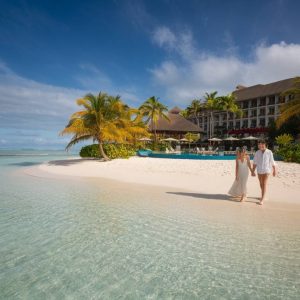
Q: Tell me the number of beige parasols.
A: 6